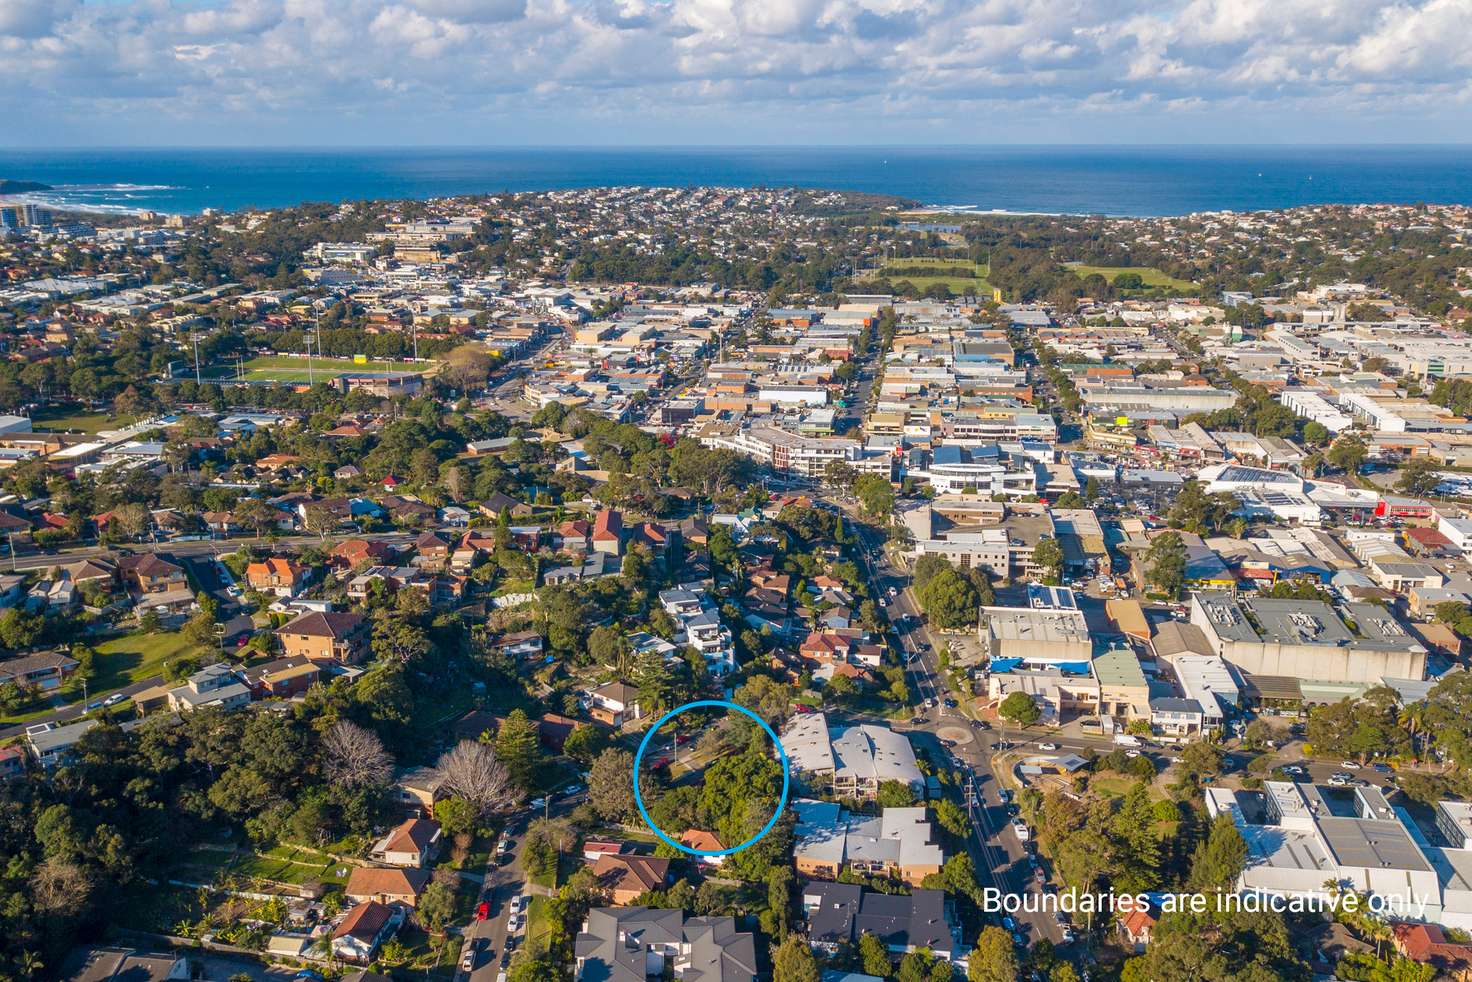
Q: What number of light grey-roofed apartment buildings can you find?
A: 2